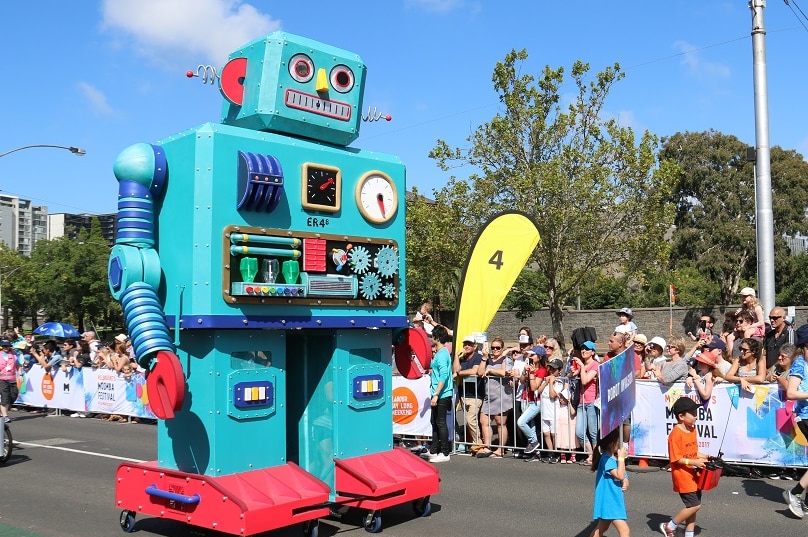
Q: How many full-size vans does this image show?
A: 0